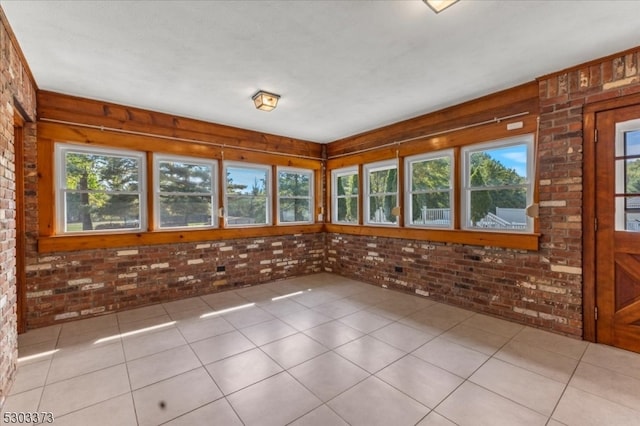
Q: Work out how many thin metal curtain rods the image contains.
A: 2